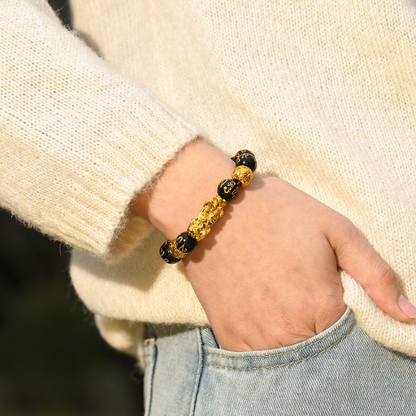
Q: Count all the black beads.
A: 5